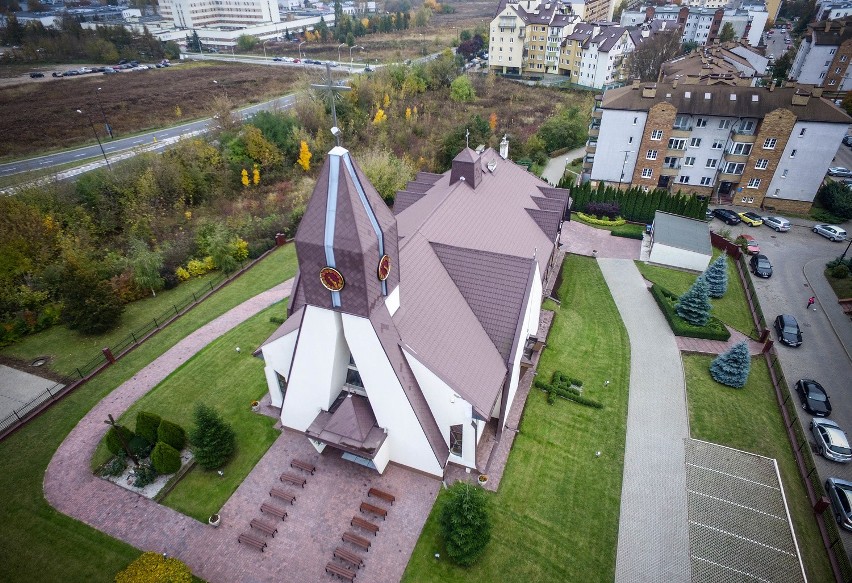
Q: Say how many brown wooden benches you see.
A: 12